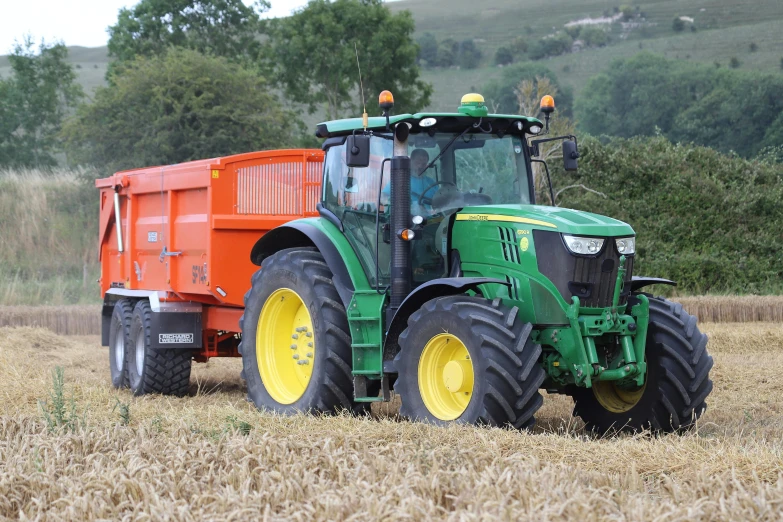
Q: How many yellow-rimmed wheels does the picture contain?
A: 3